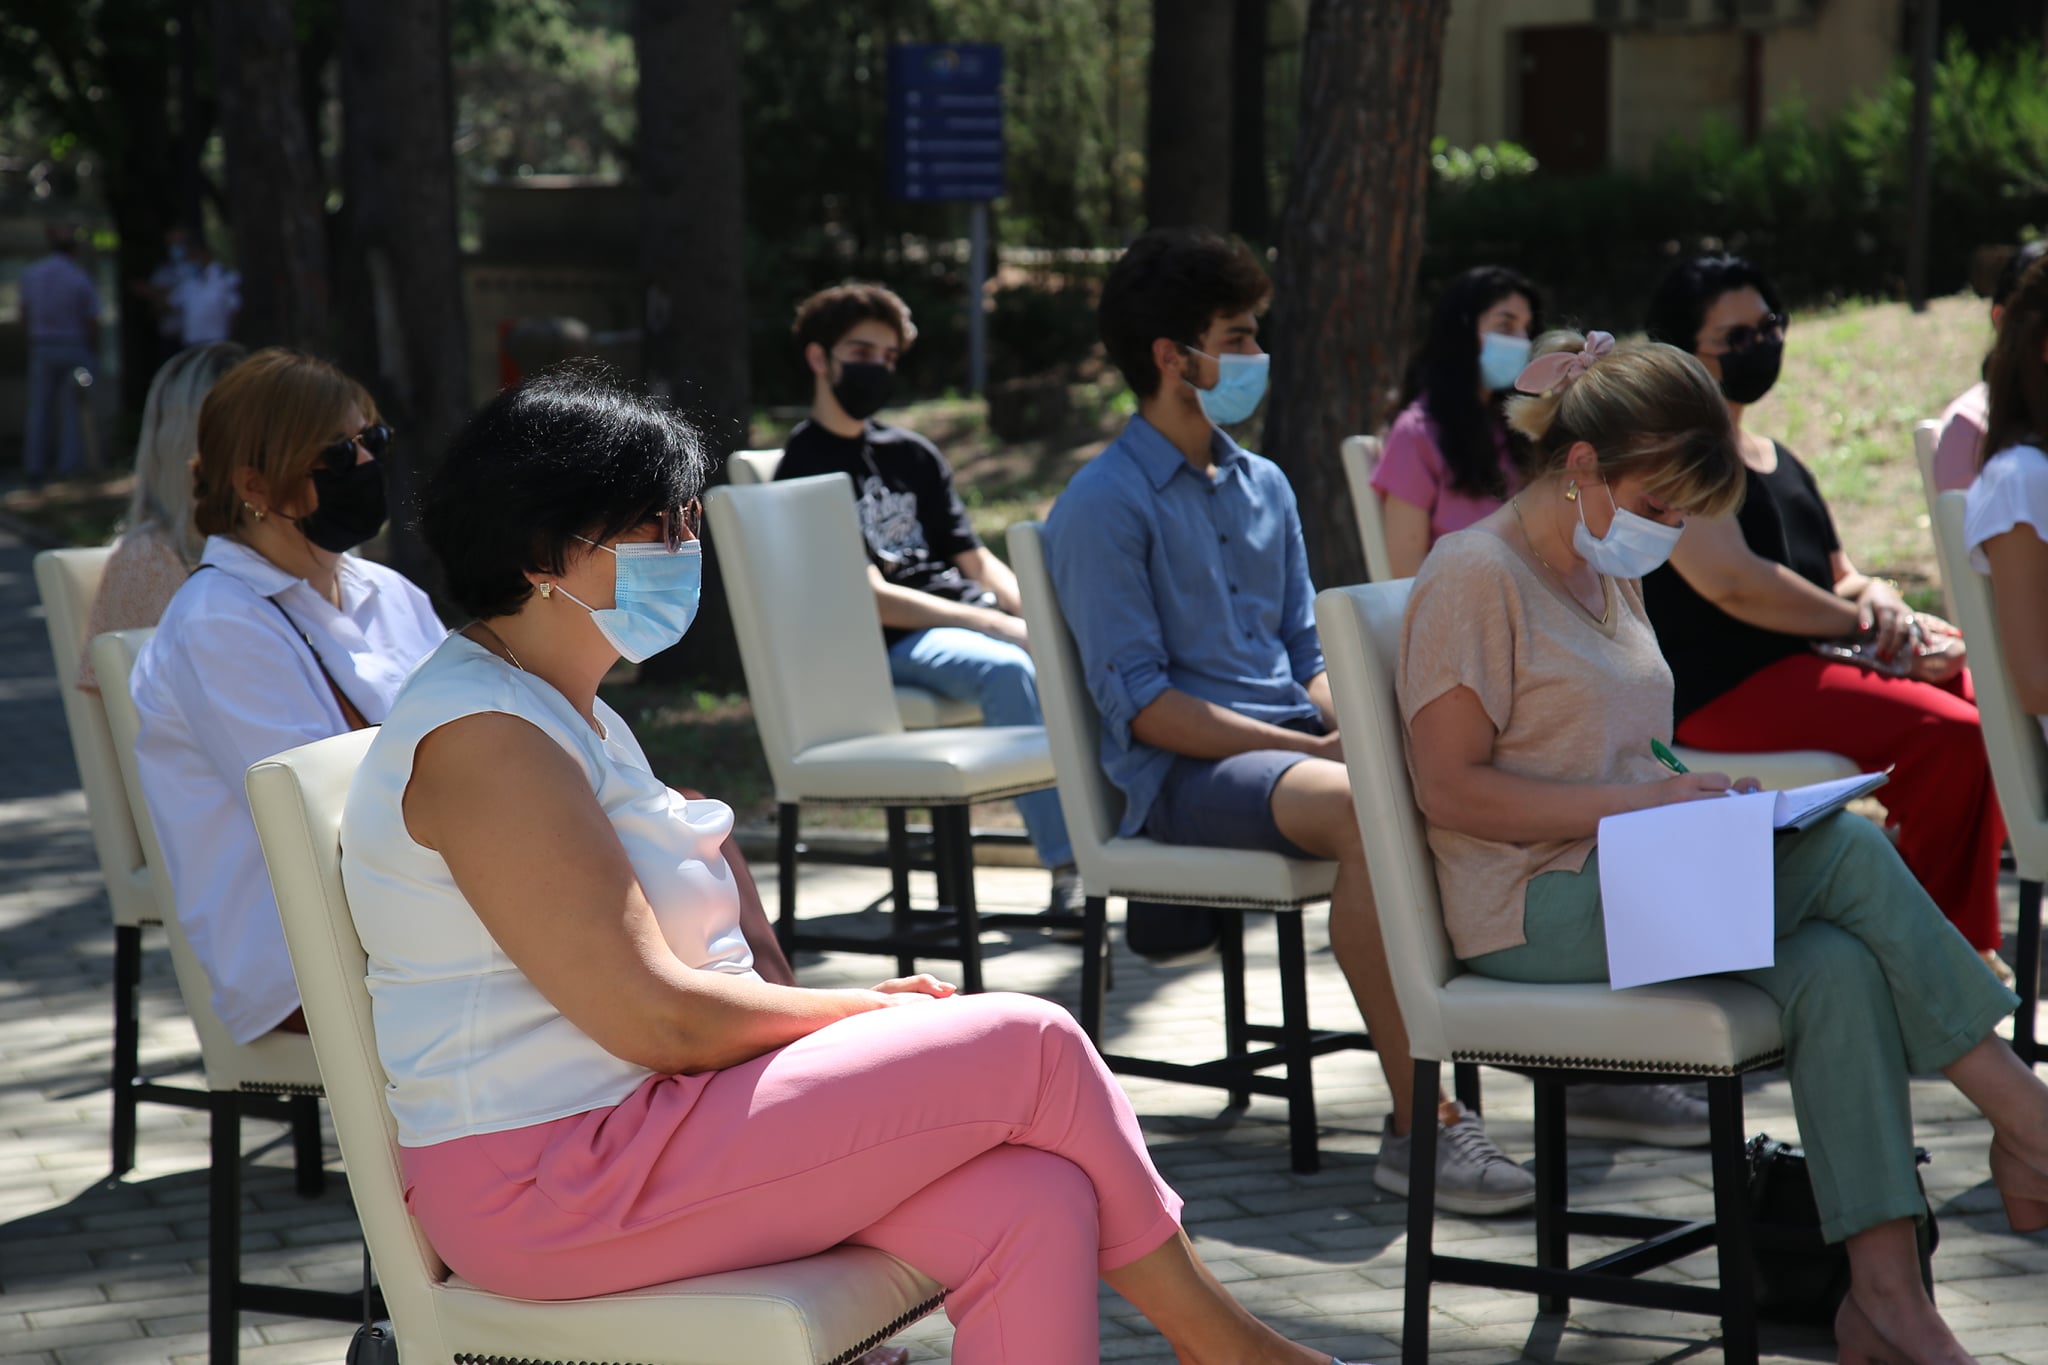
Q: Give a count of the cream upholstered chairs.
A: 11